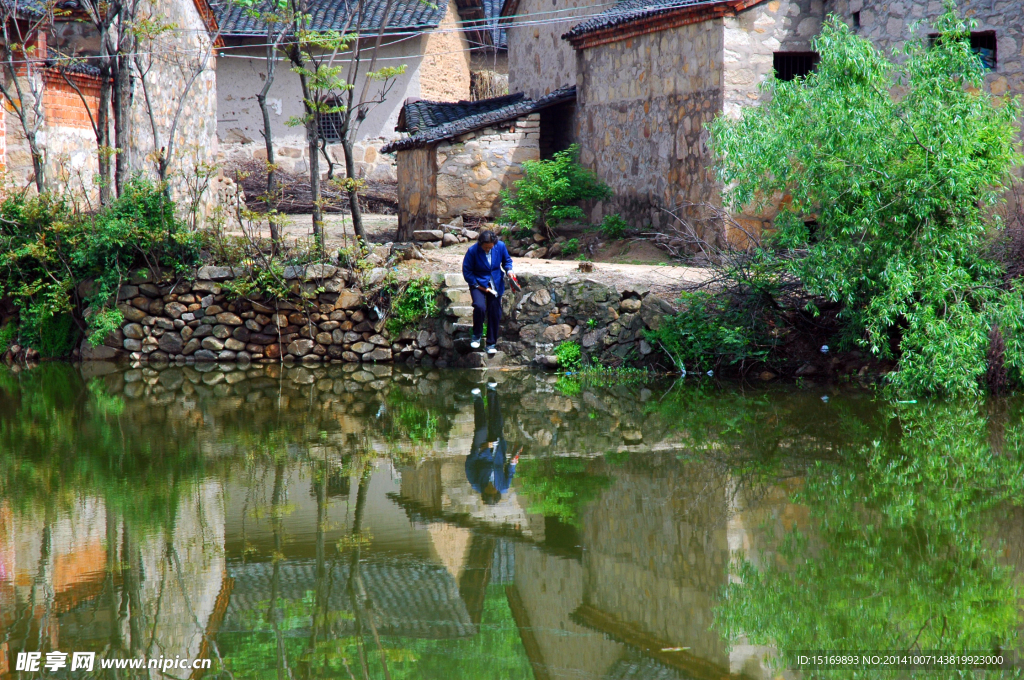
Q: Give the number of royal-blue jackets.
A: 1